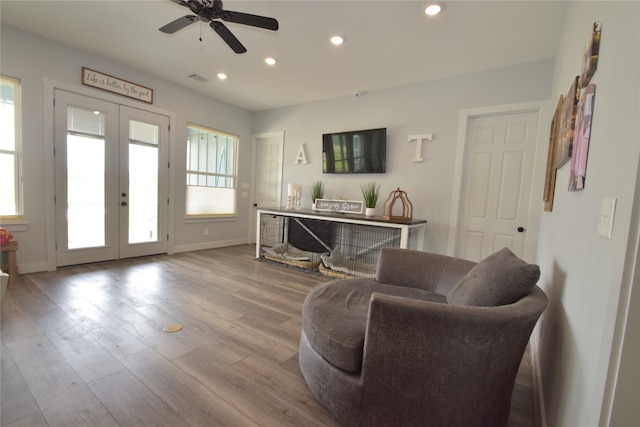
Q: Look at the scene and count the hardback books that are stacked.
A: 0